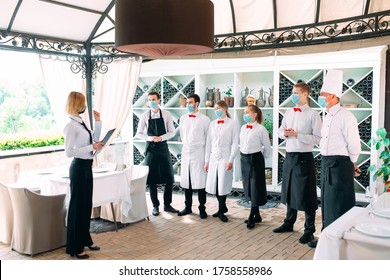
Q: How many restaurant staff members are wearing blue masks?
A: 6